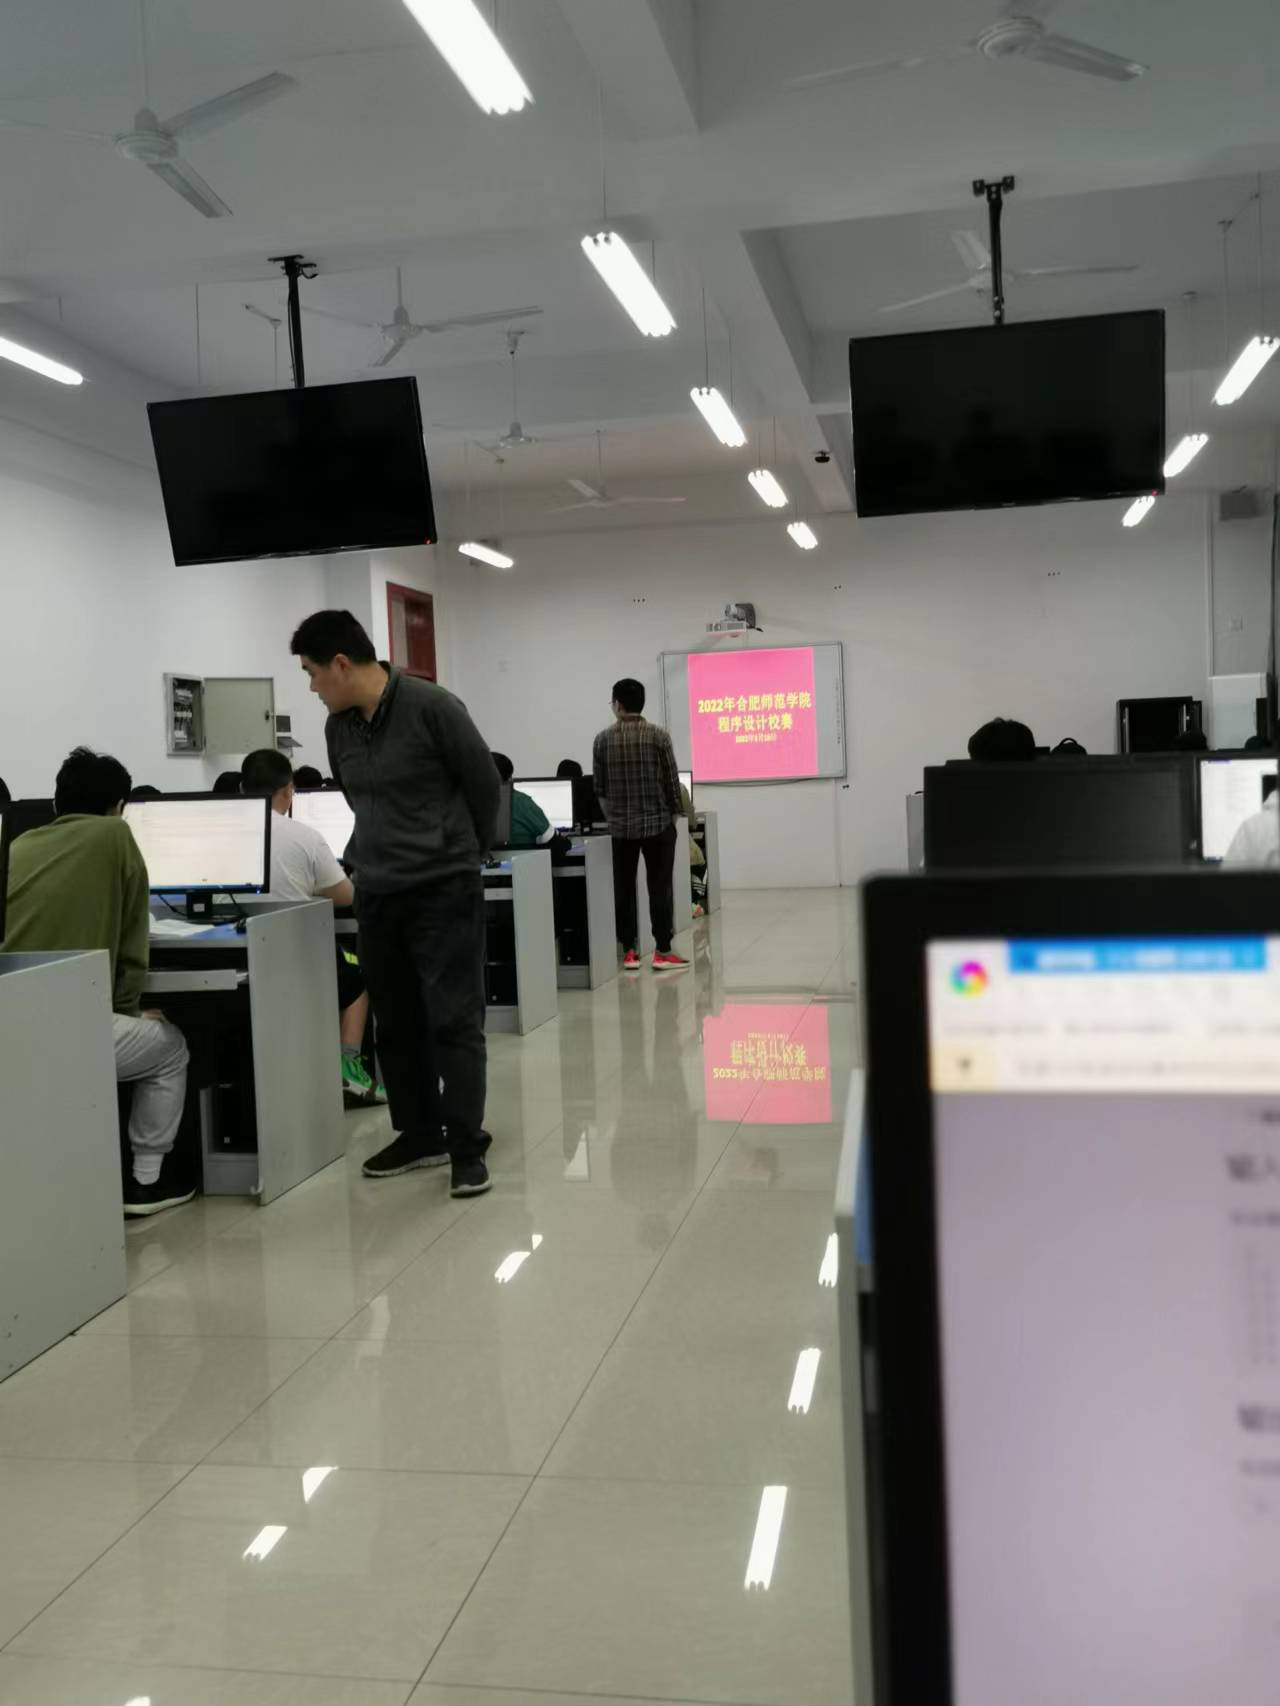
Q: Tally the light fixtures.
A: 10